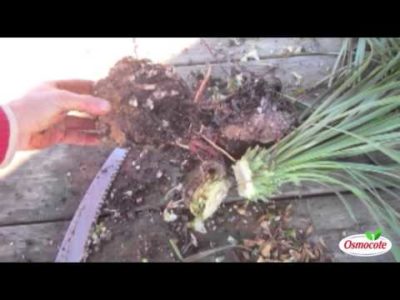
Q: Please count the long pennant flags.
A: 0